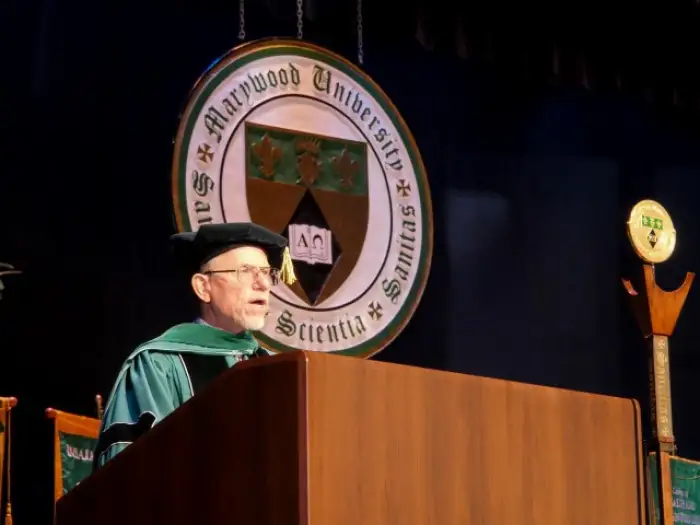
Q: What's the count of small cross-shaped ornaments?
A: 3